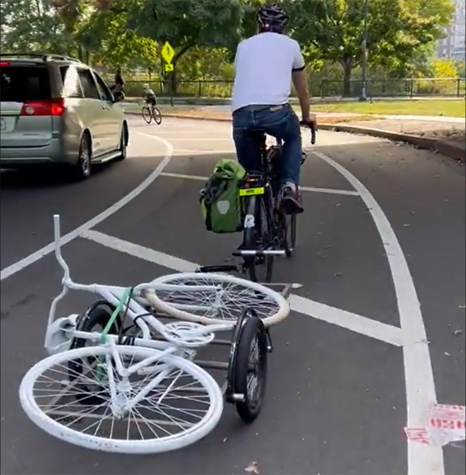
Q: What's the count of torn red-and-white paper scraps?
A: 2